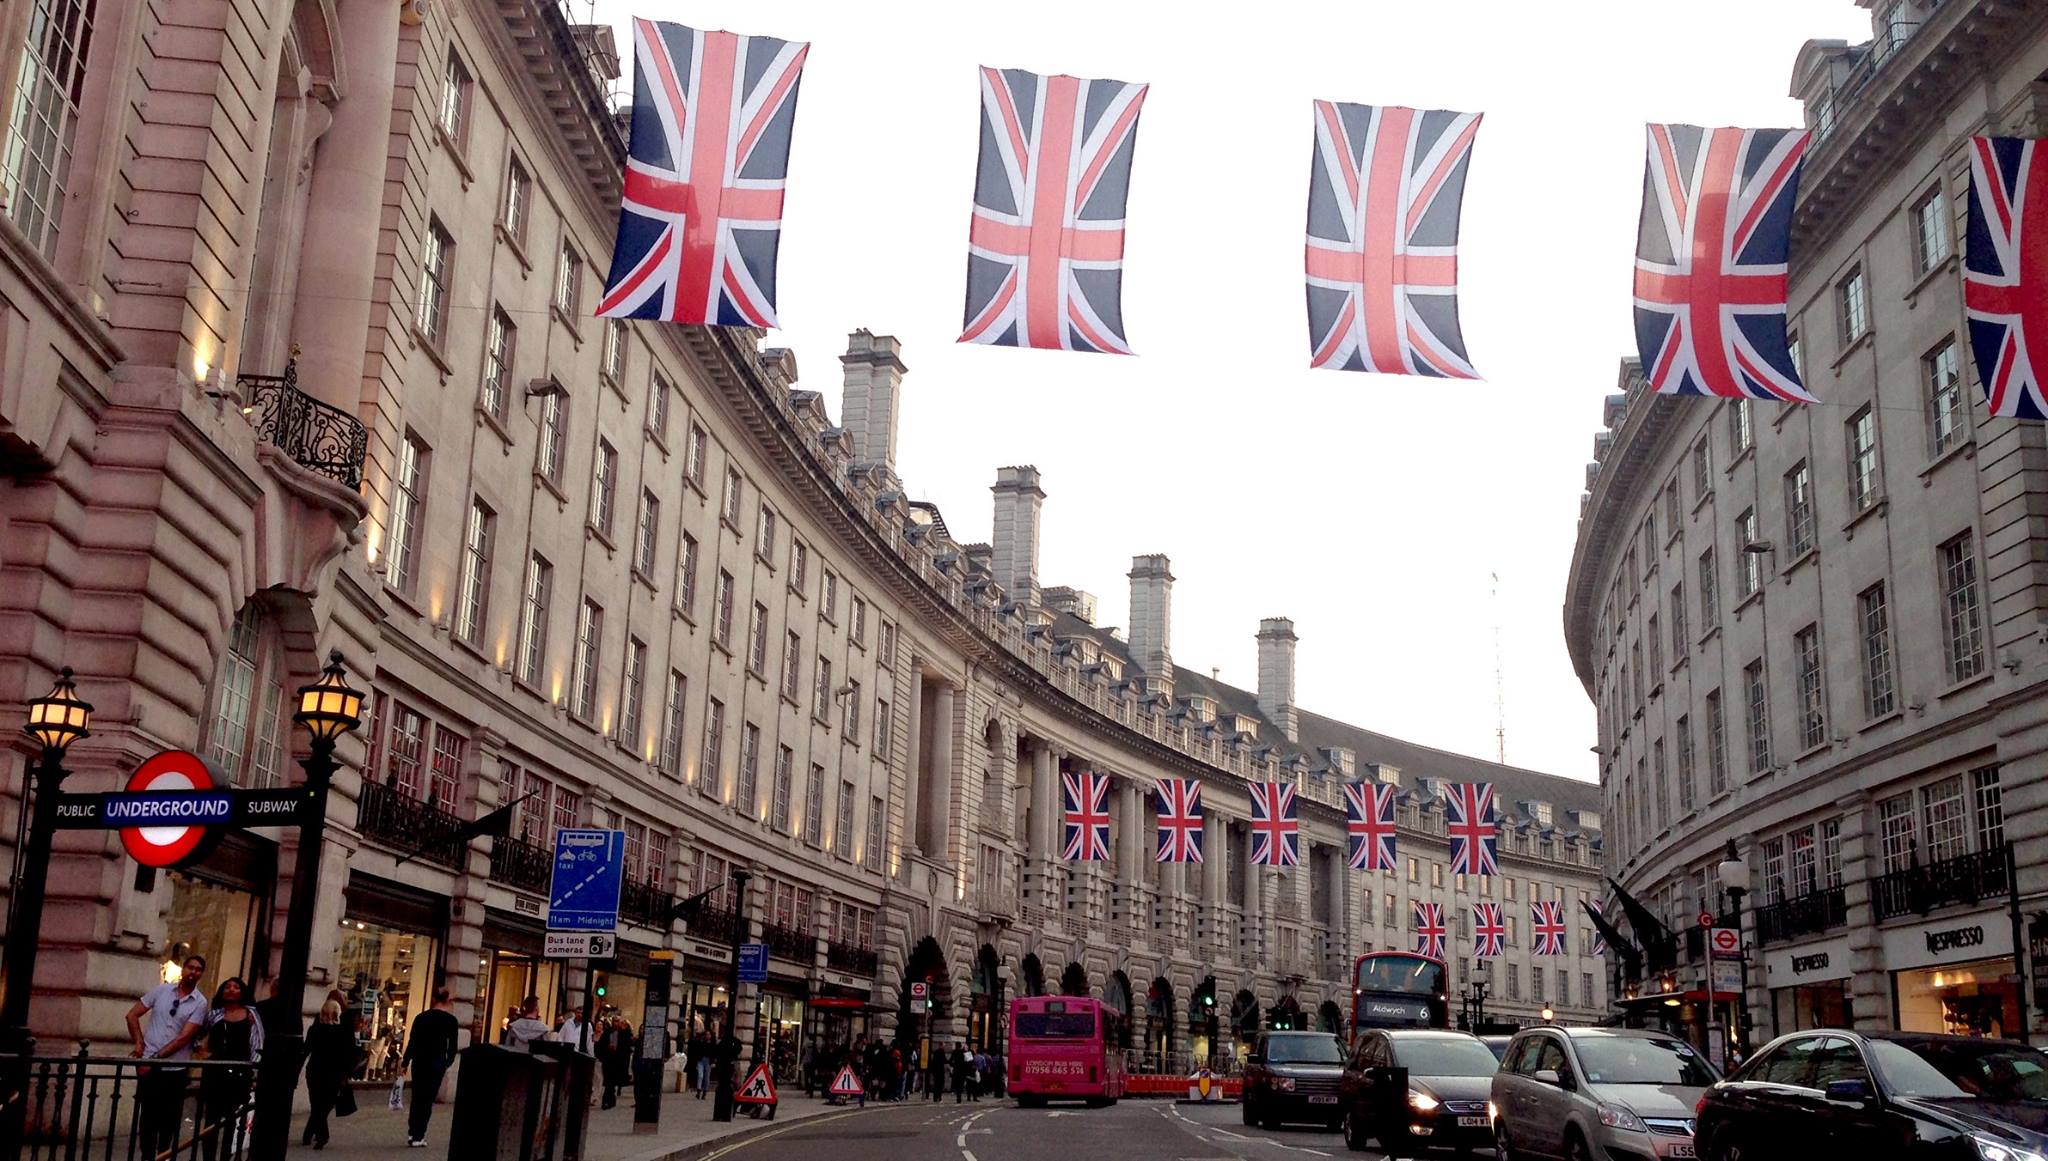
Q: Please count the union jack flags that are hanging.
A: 14